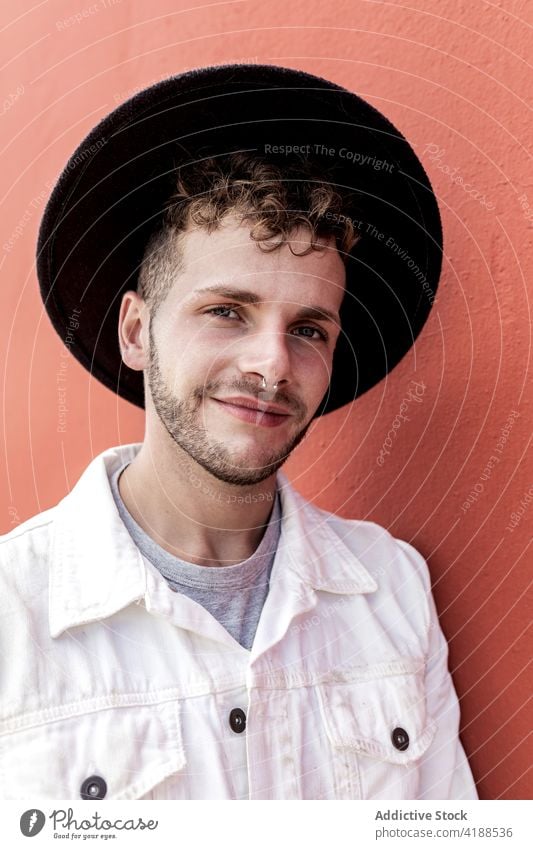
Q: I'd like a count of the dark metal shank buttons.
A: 3